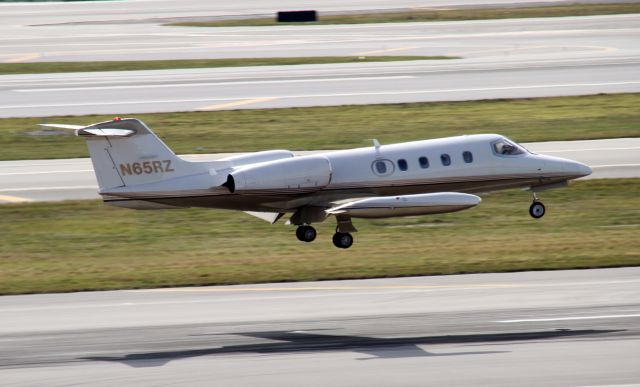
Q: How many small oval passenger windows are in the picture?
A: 5